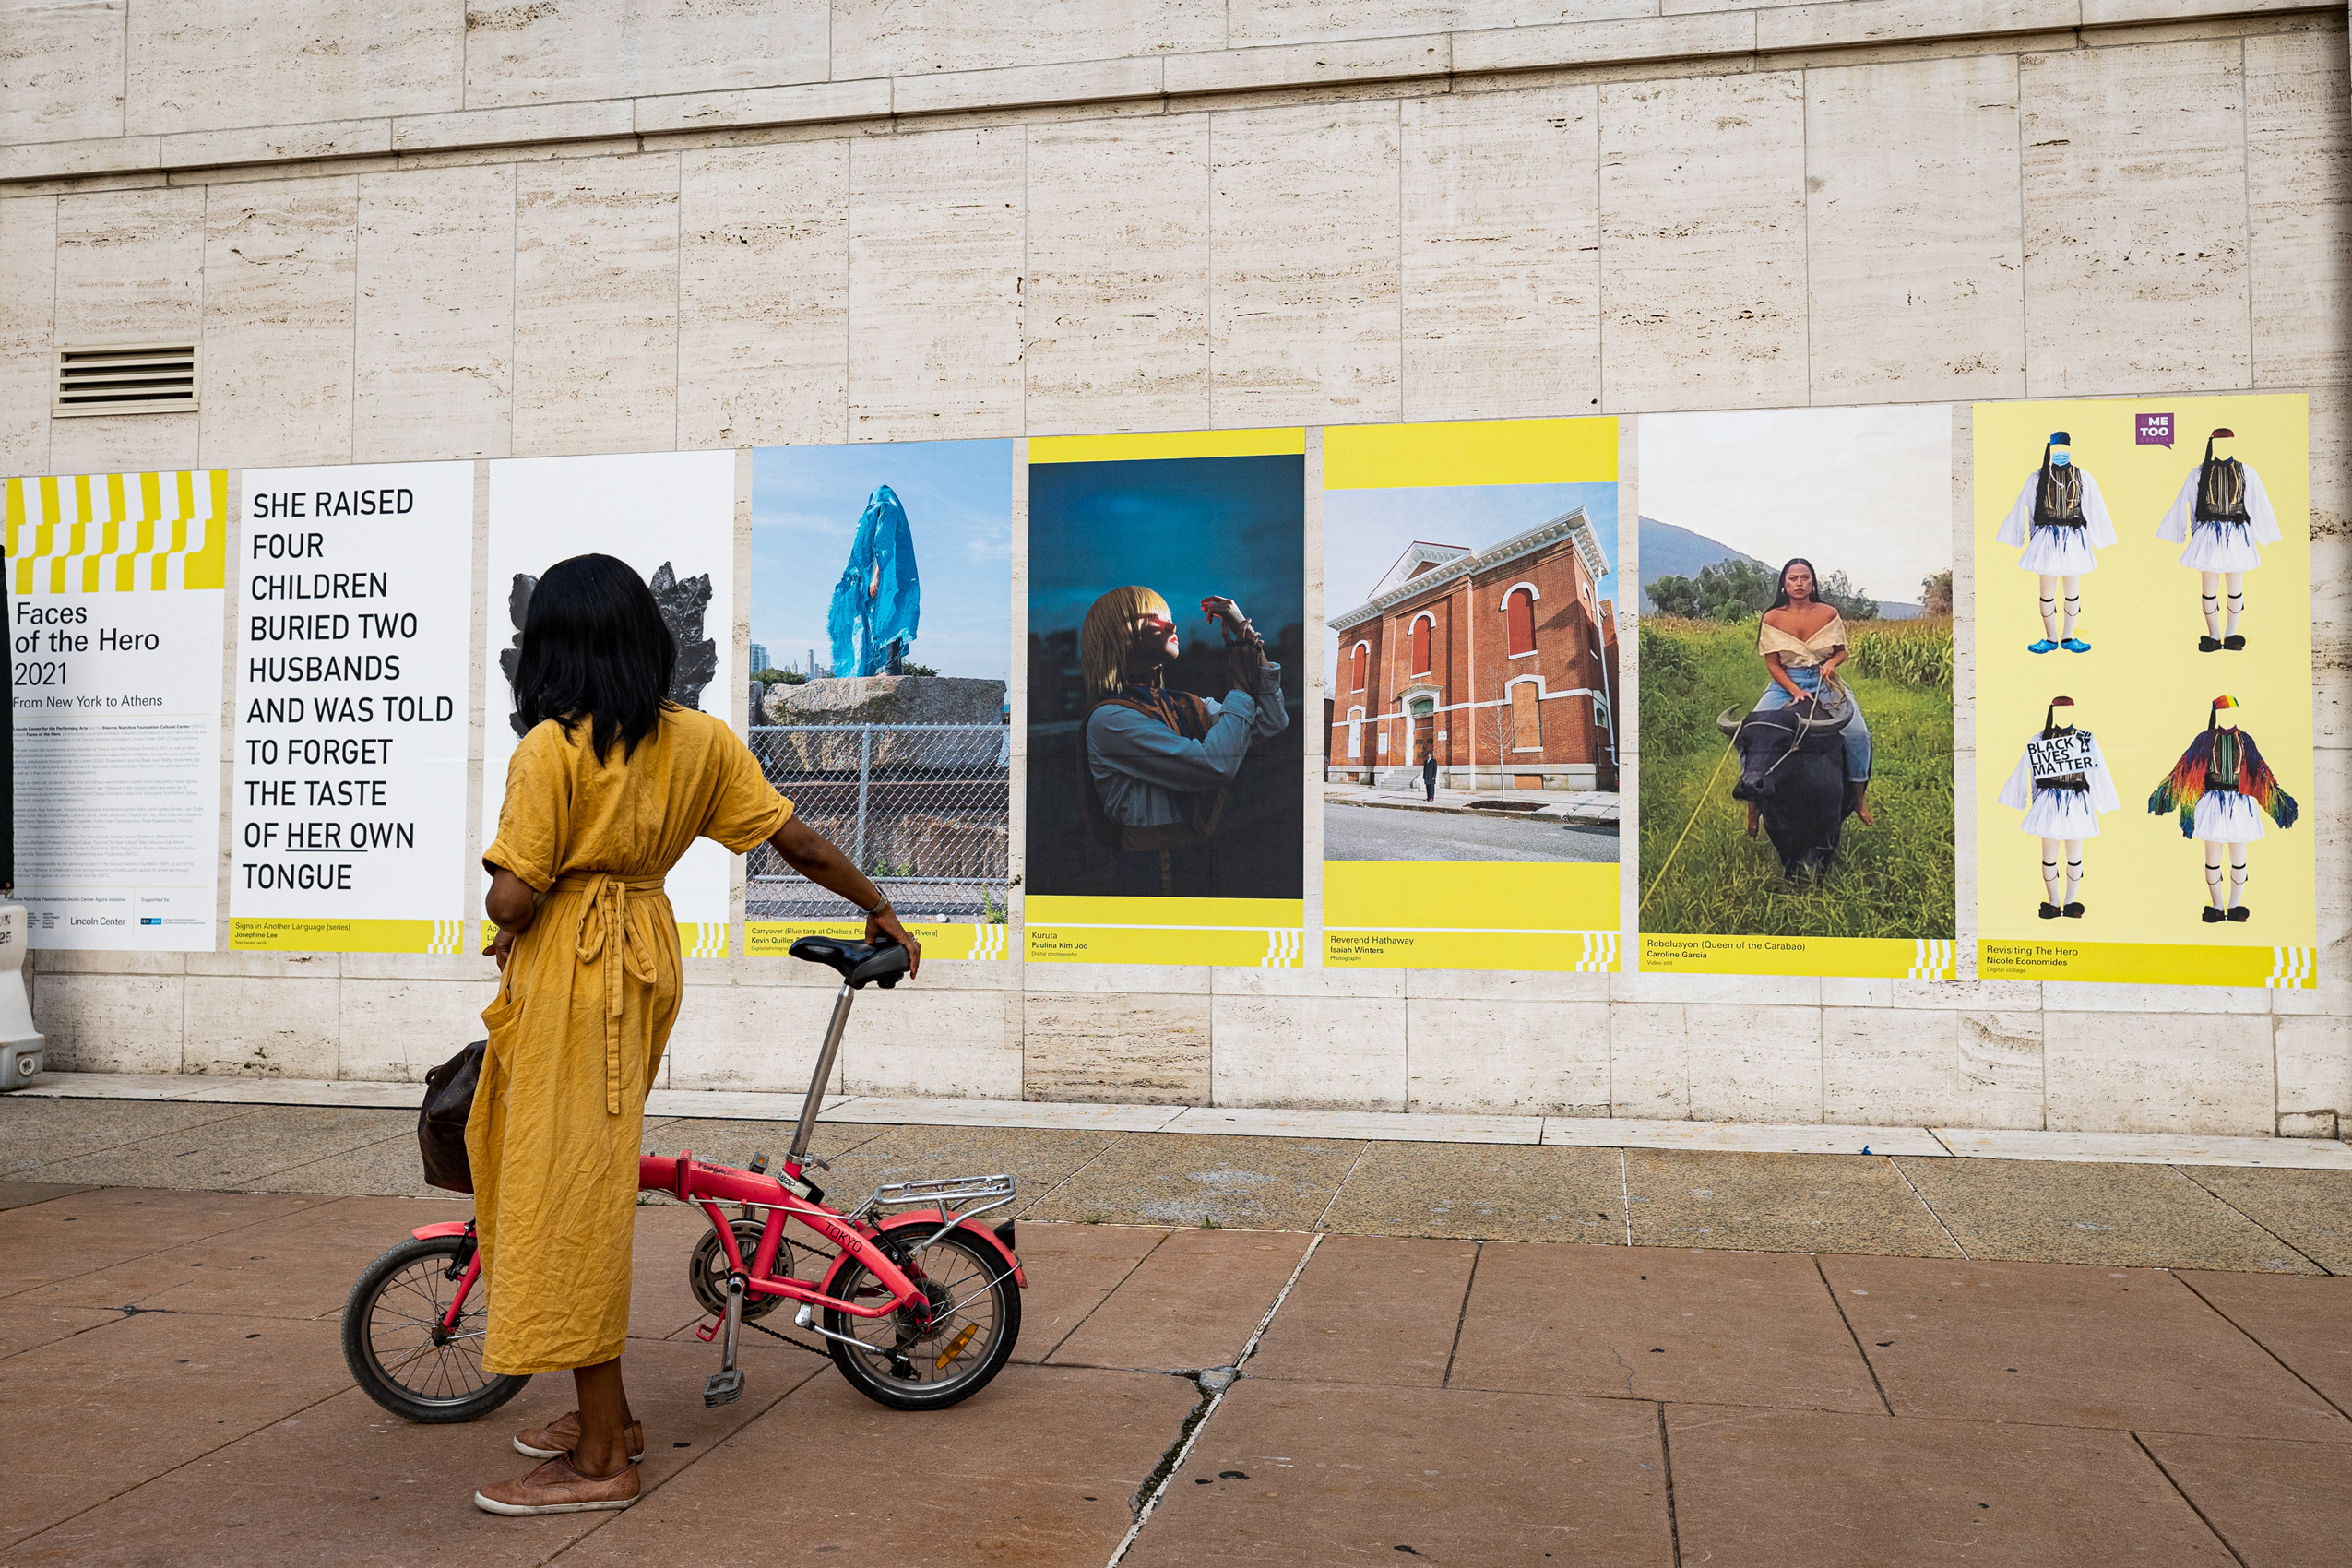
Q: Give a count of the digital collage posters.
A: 1